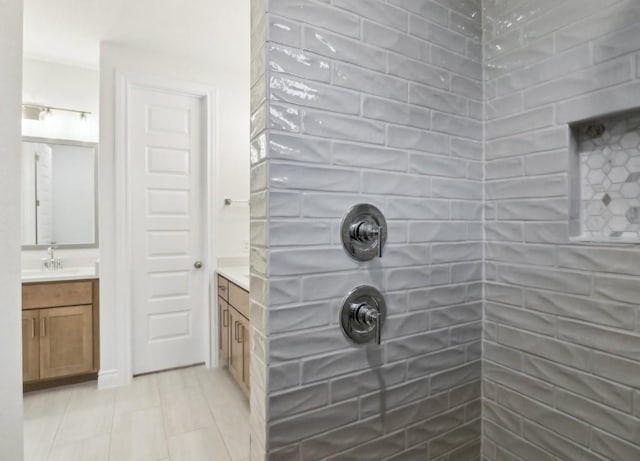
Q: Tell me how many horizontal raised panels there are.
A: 6